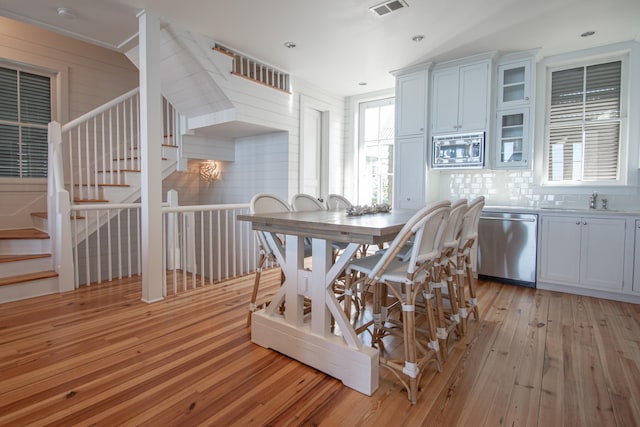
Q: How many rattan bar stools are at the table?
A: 6